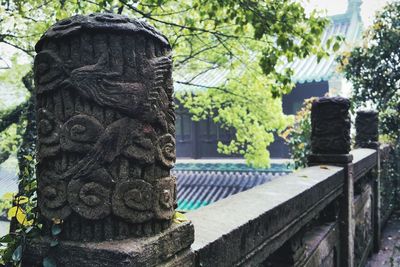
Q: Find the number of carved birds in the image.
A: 1